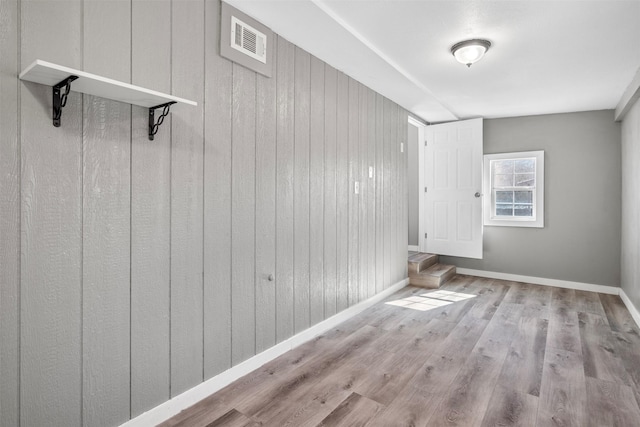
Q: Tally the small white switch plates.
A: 3